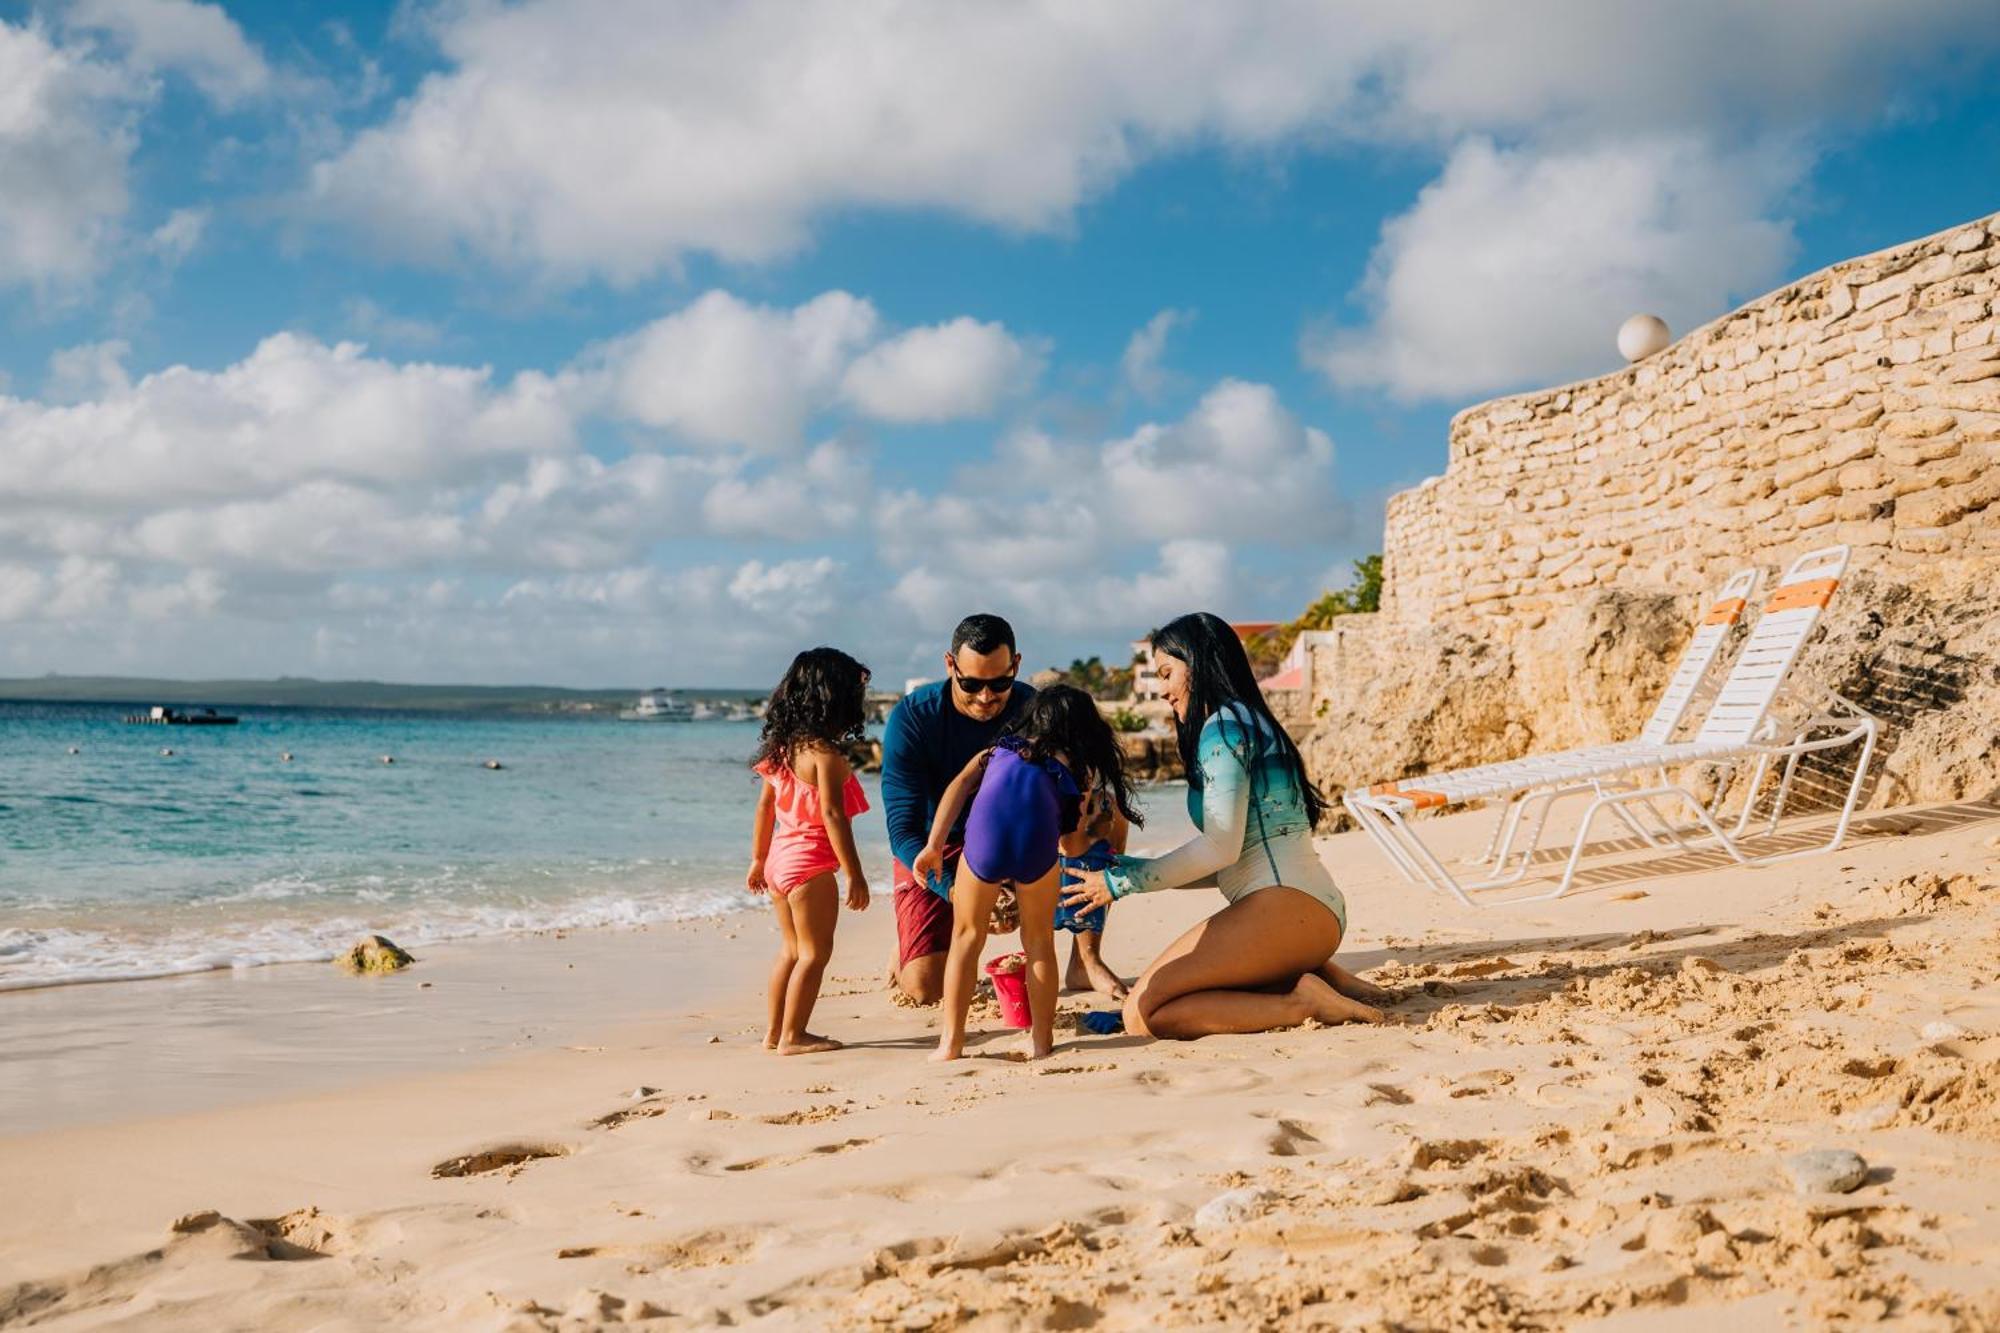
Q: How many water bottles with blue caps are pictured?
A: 0